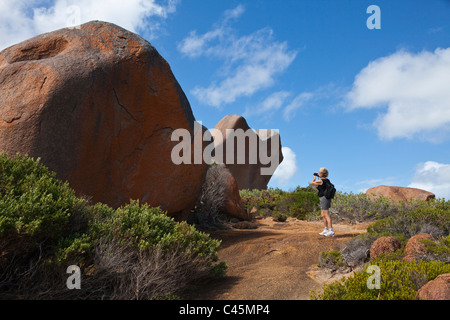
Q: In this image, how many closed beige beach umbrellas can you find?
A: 0